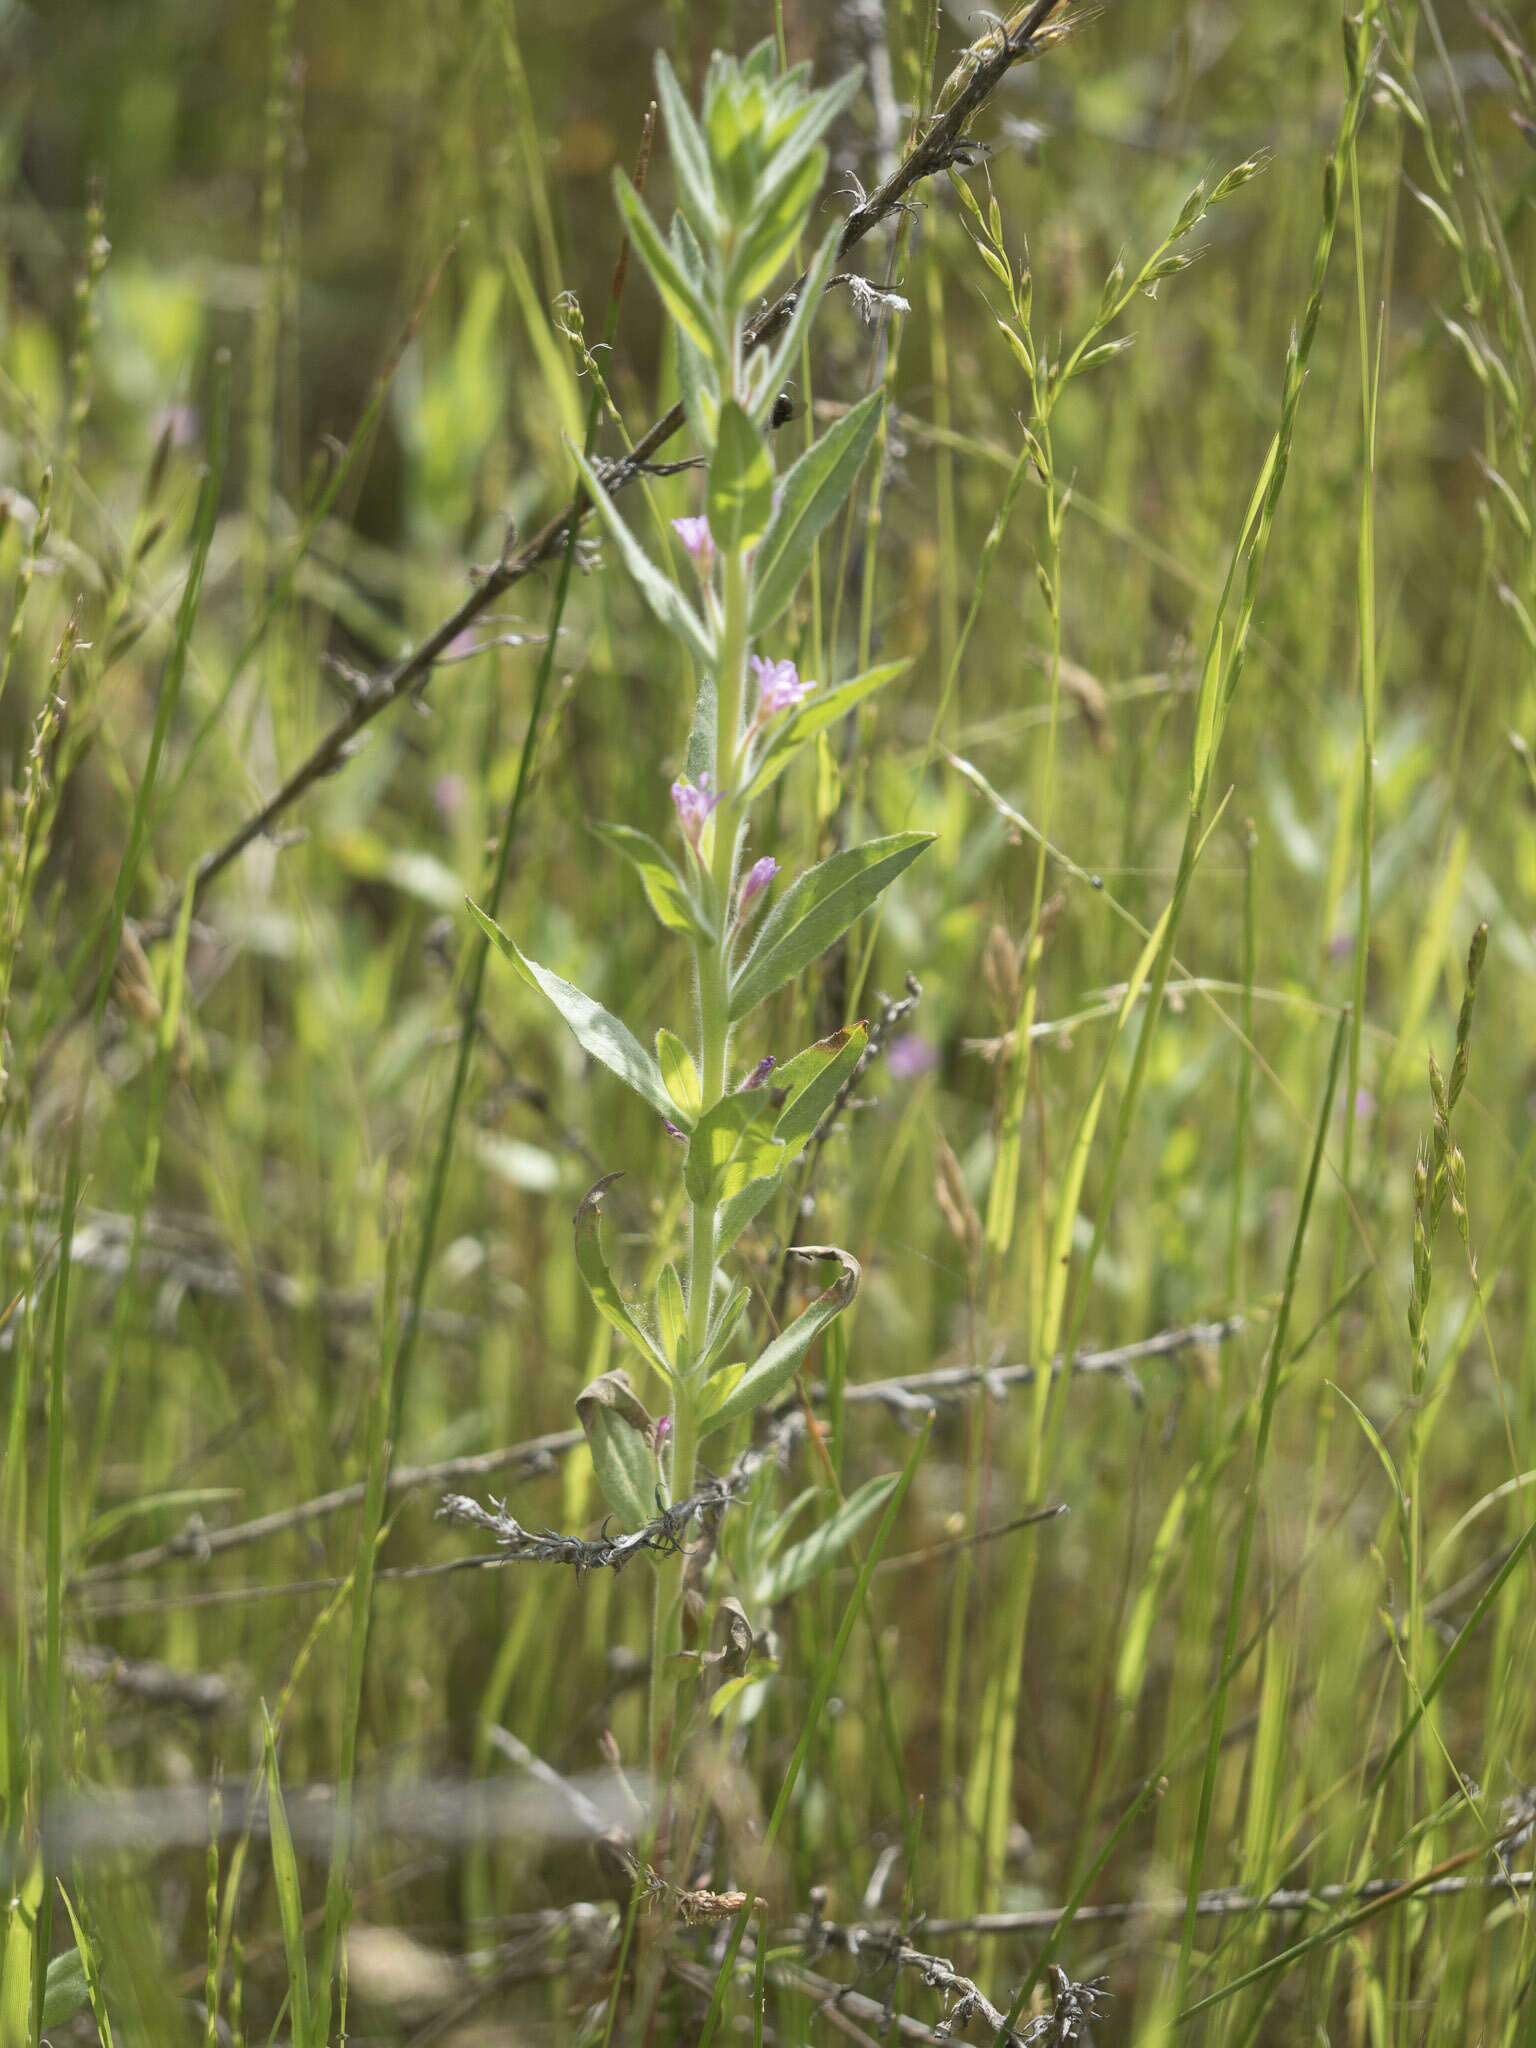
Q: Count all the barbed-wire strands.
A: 0